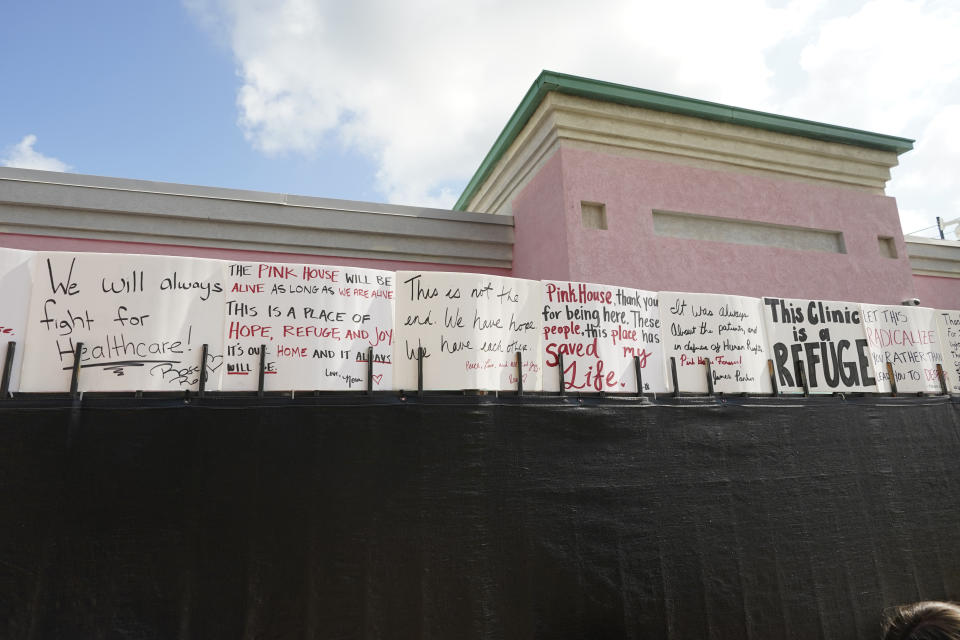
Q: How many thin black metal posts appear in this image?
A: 15